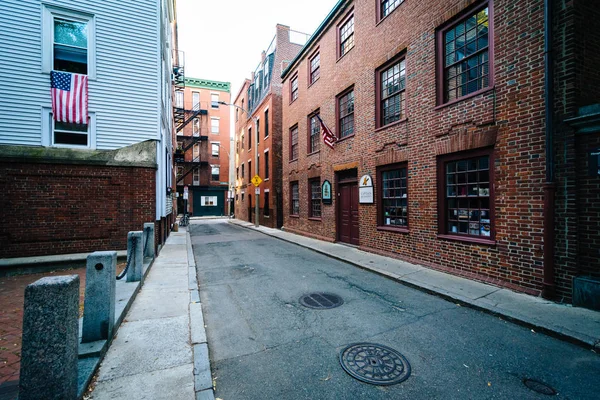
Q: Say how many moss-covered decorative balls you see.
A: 0